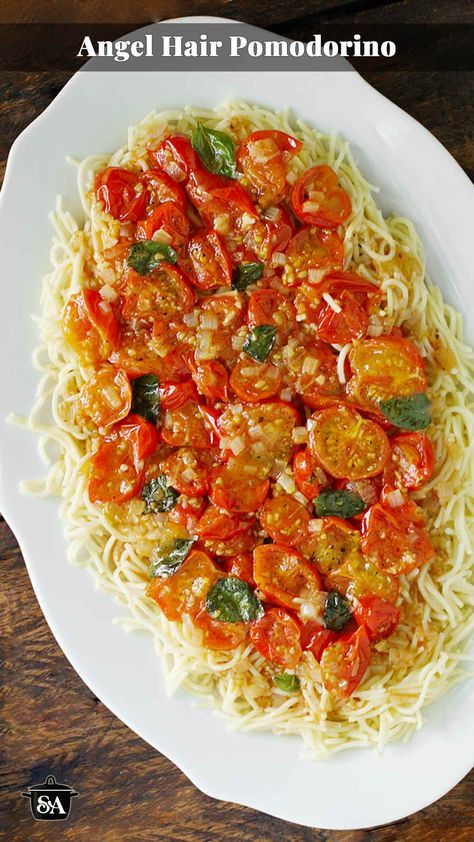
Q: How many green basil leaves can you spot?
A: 12